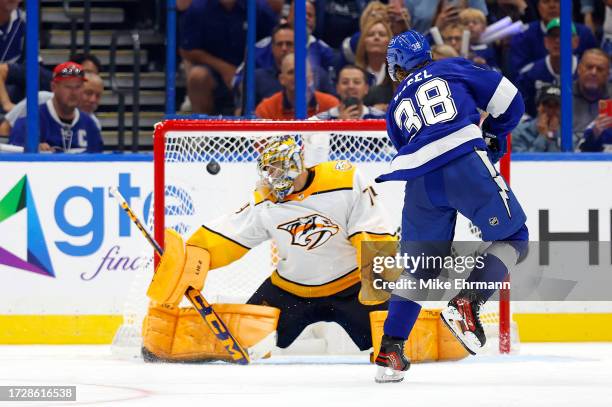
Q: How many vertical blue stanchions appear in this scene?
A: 5